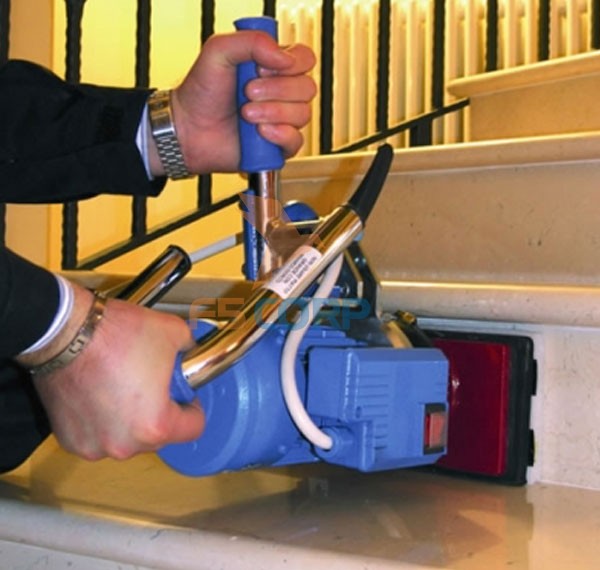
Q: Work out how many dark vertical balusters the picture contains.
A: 11